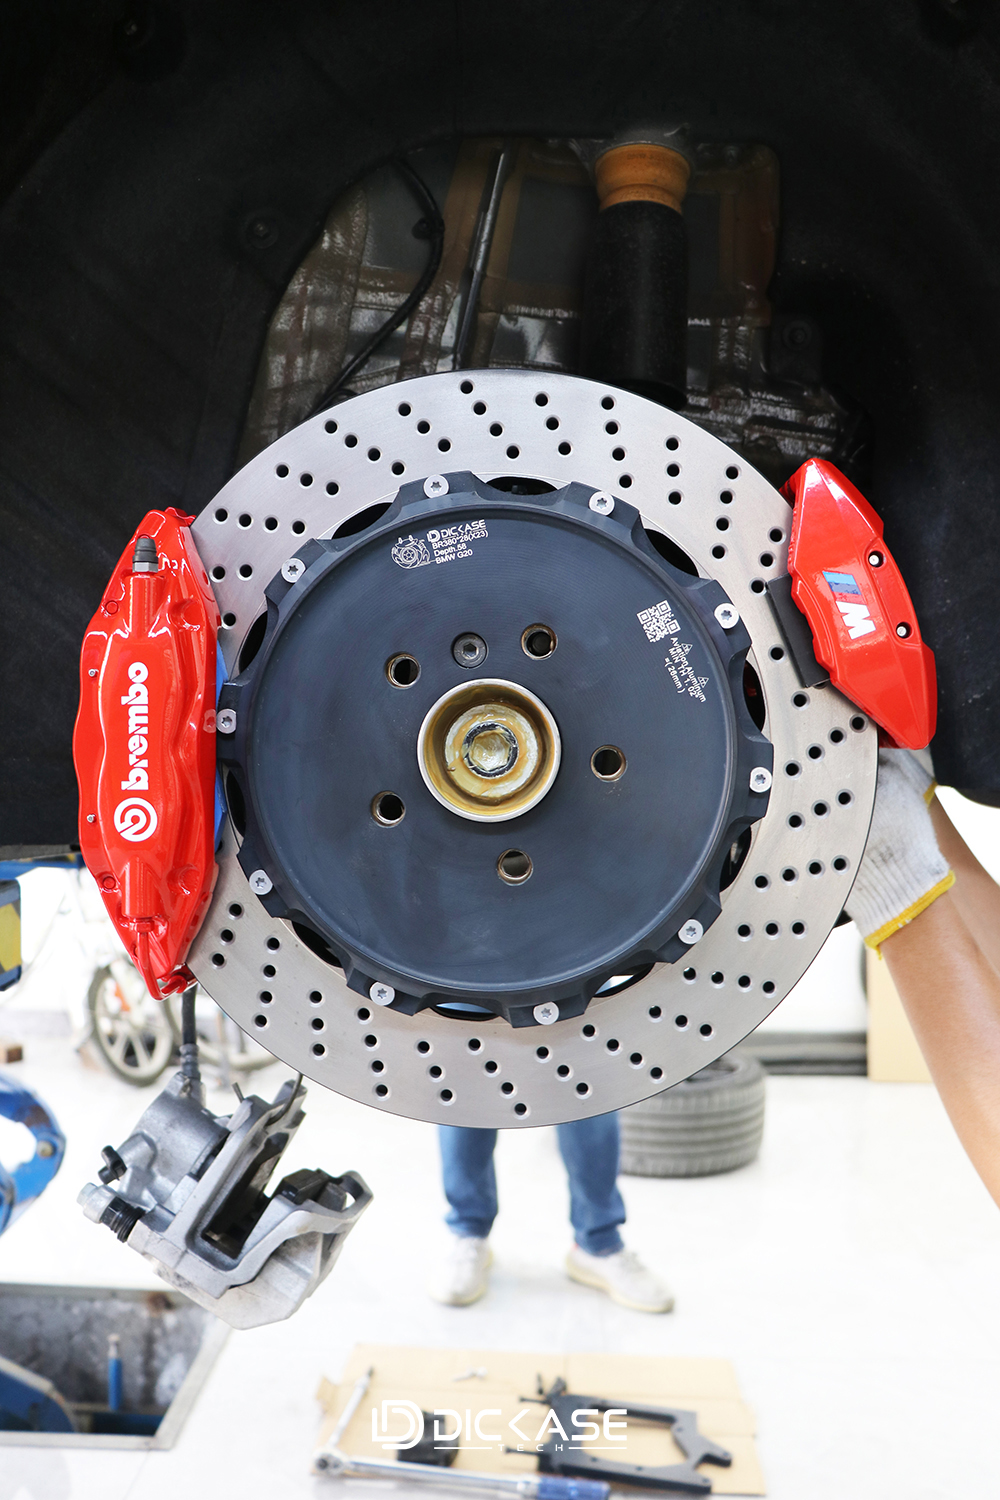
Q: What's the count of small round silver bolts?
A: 10